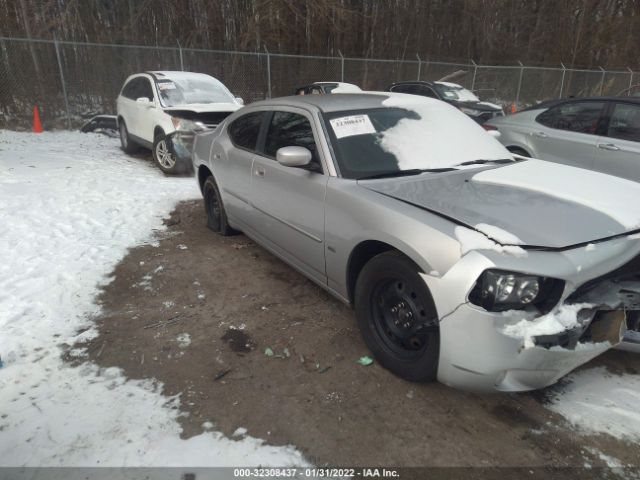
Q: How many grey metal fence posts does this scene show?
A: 10